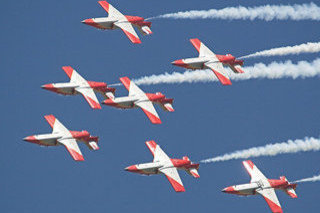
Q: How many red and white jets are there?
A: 7